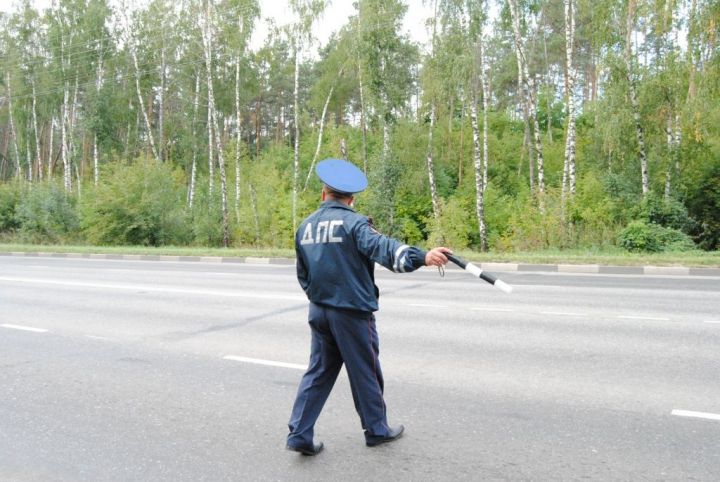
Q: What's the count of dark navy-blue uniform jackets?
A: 1